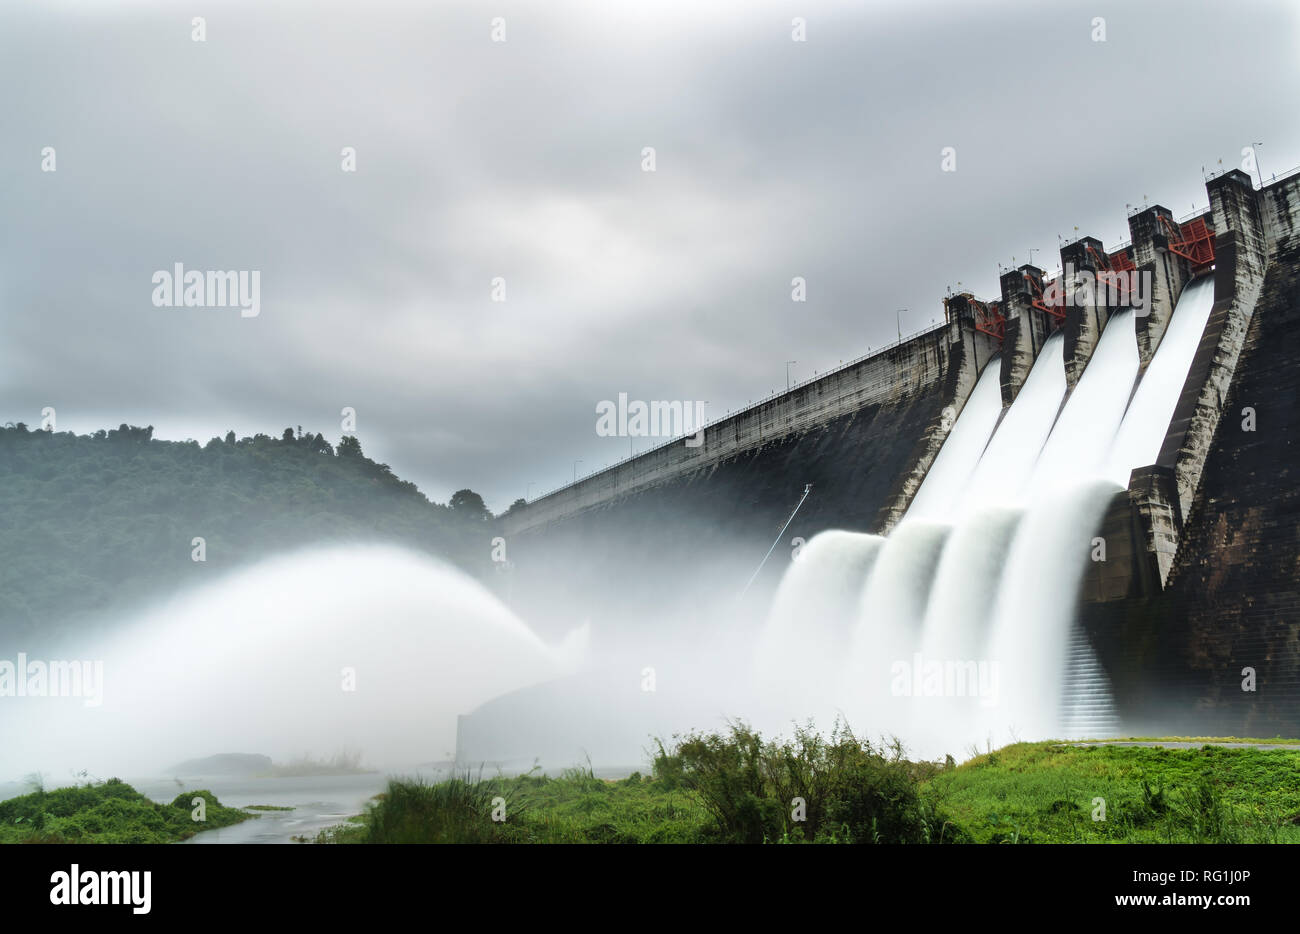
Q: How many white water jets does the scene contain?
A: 5